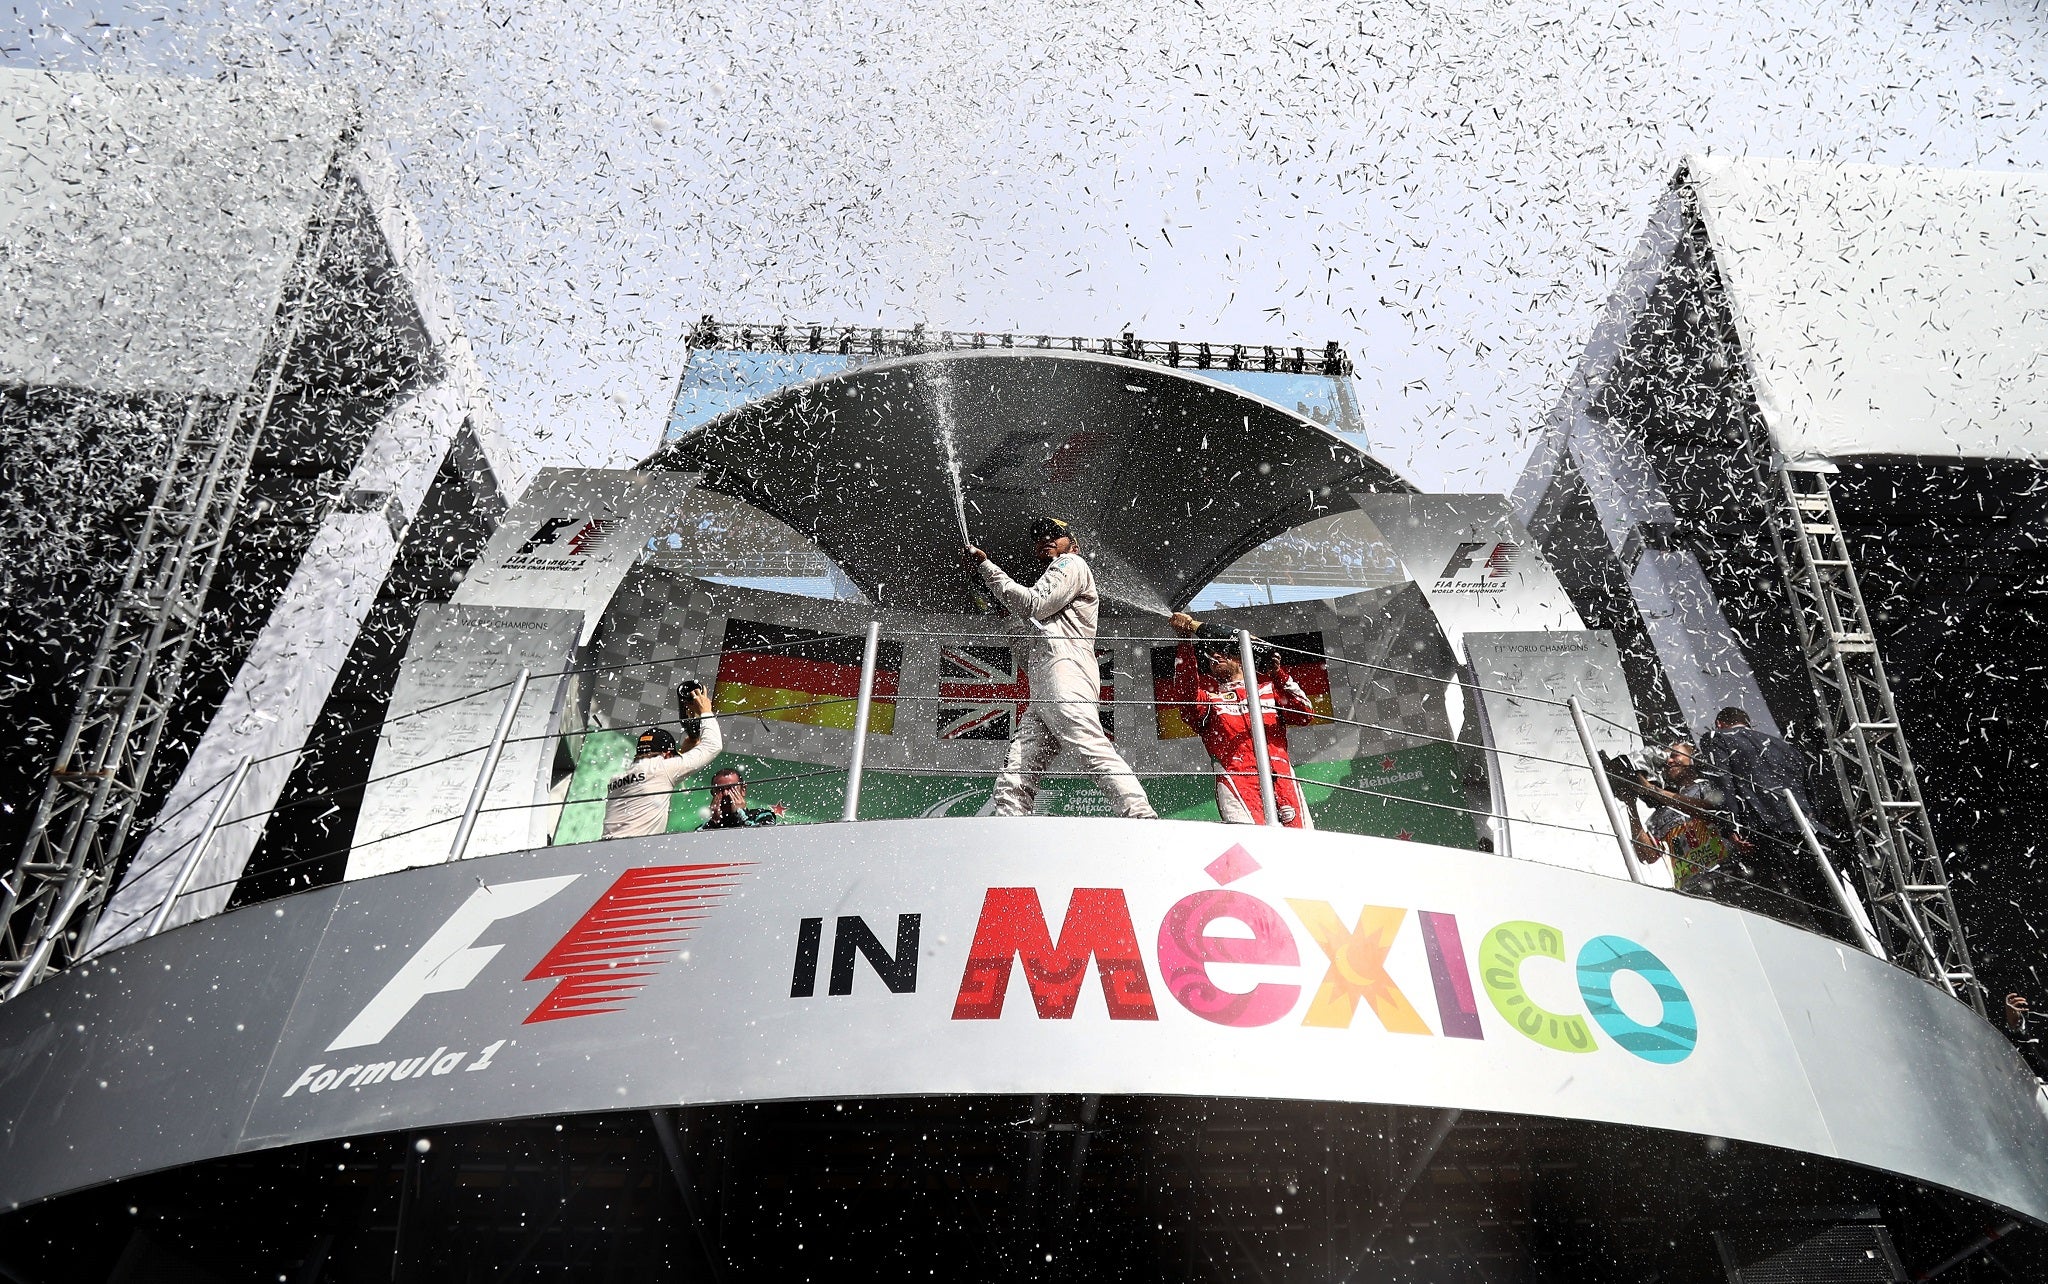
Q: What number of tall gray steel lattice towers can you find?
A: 2